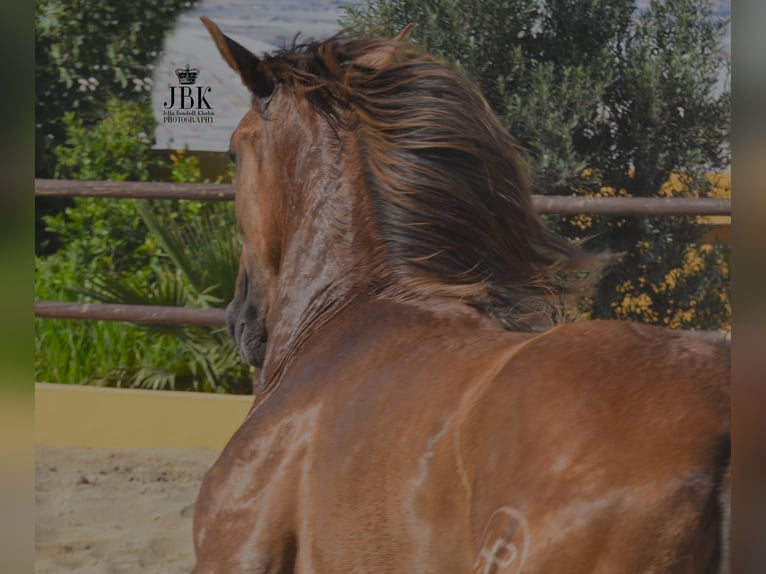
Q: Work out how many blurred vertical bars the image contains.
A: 2